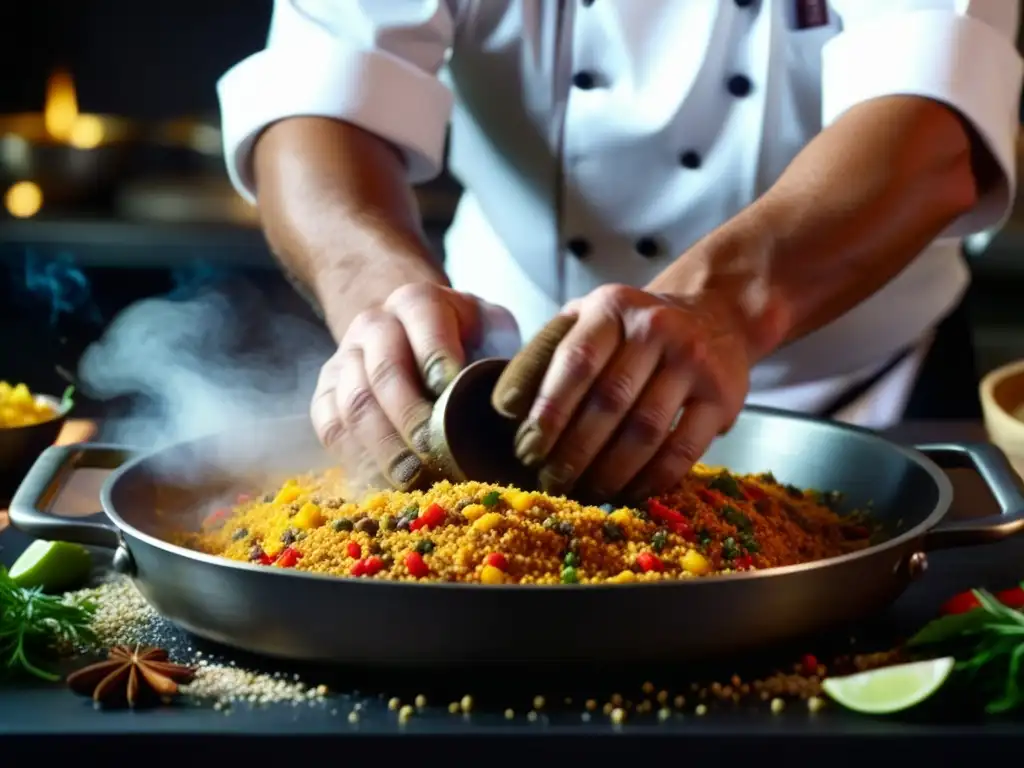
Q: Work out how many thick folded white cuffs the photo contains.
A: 2